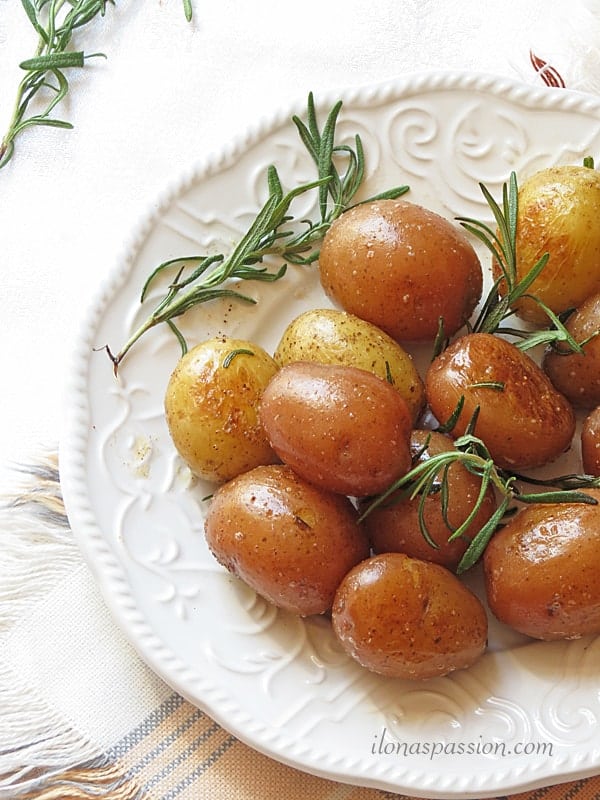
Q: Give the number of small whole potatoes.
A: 12